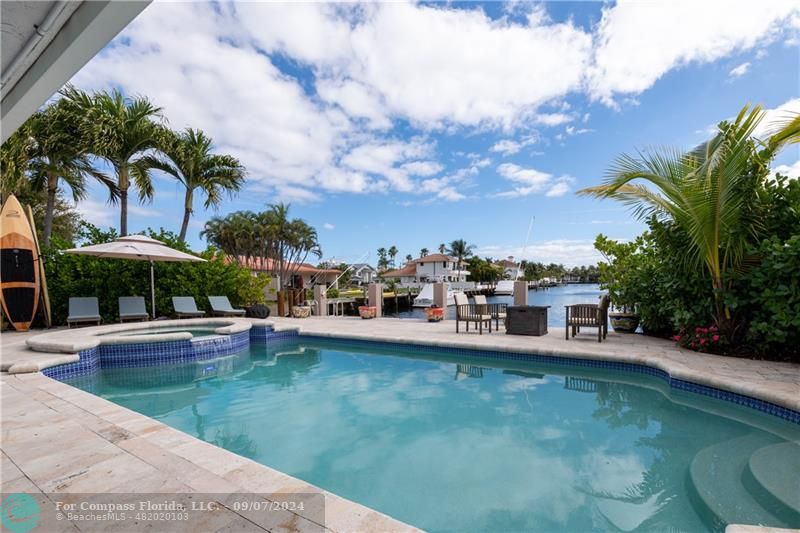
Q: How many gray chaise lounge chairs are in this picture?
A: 4